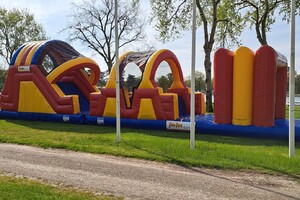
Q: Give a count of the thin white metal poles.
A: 3